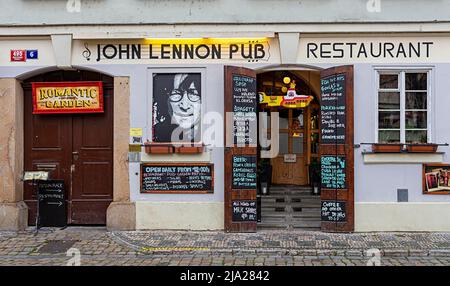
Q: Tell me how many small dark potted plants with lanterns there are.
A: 2